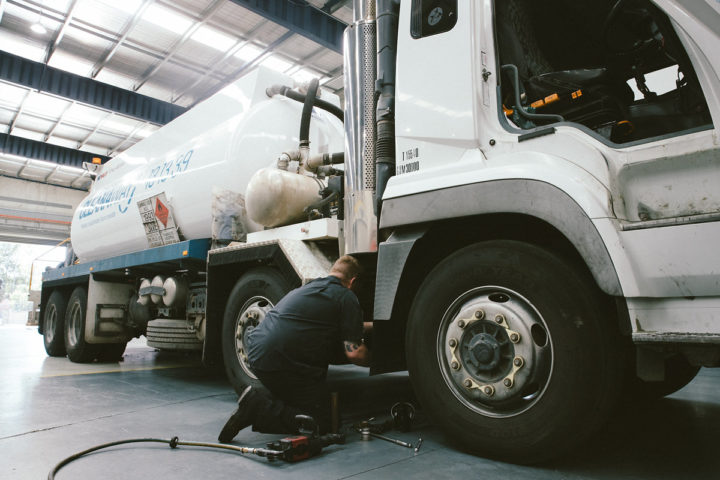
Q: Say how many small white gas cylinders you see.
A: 3